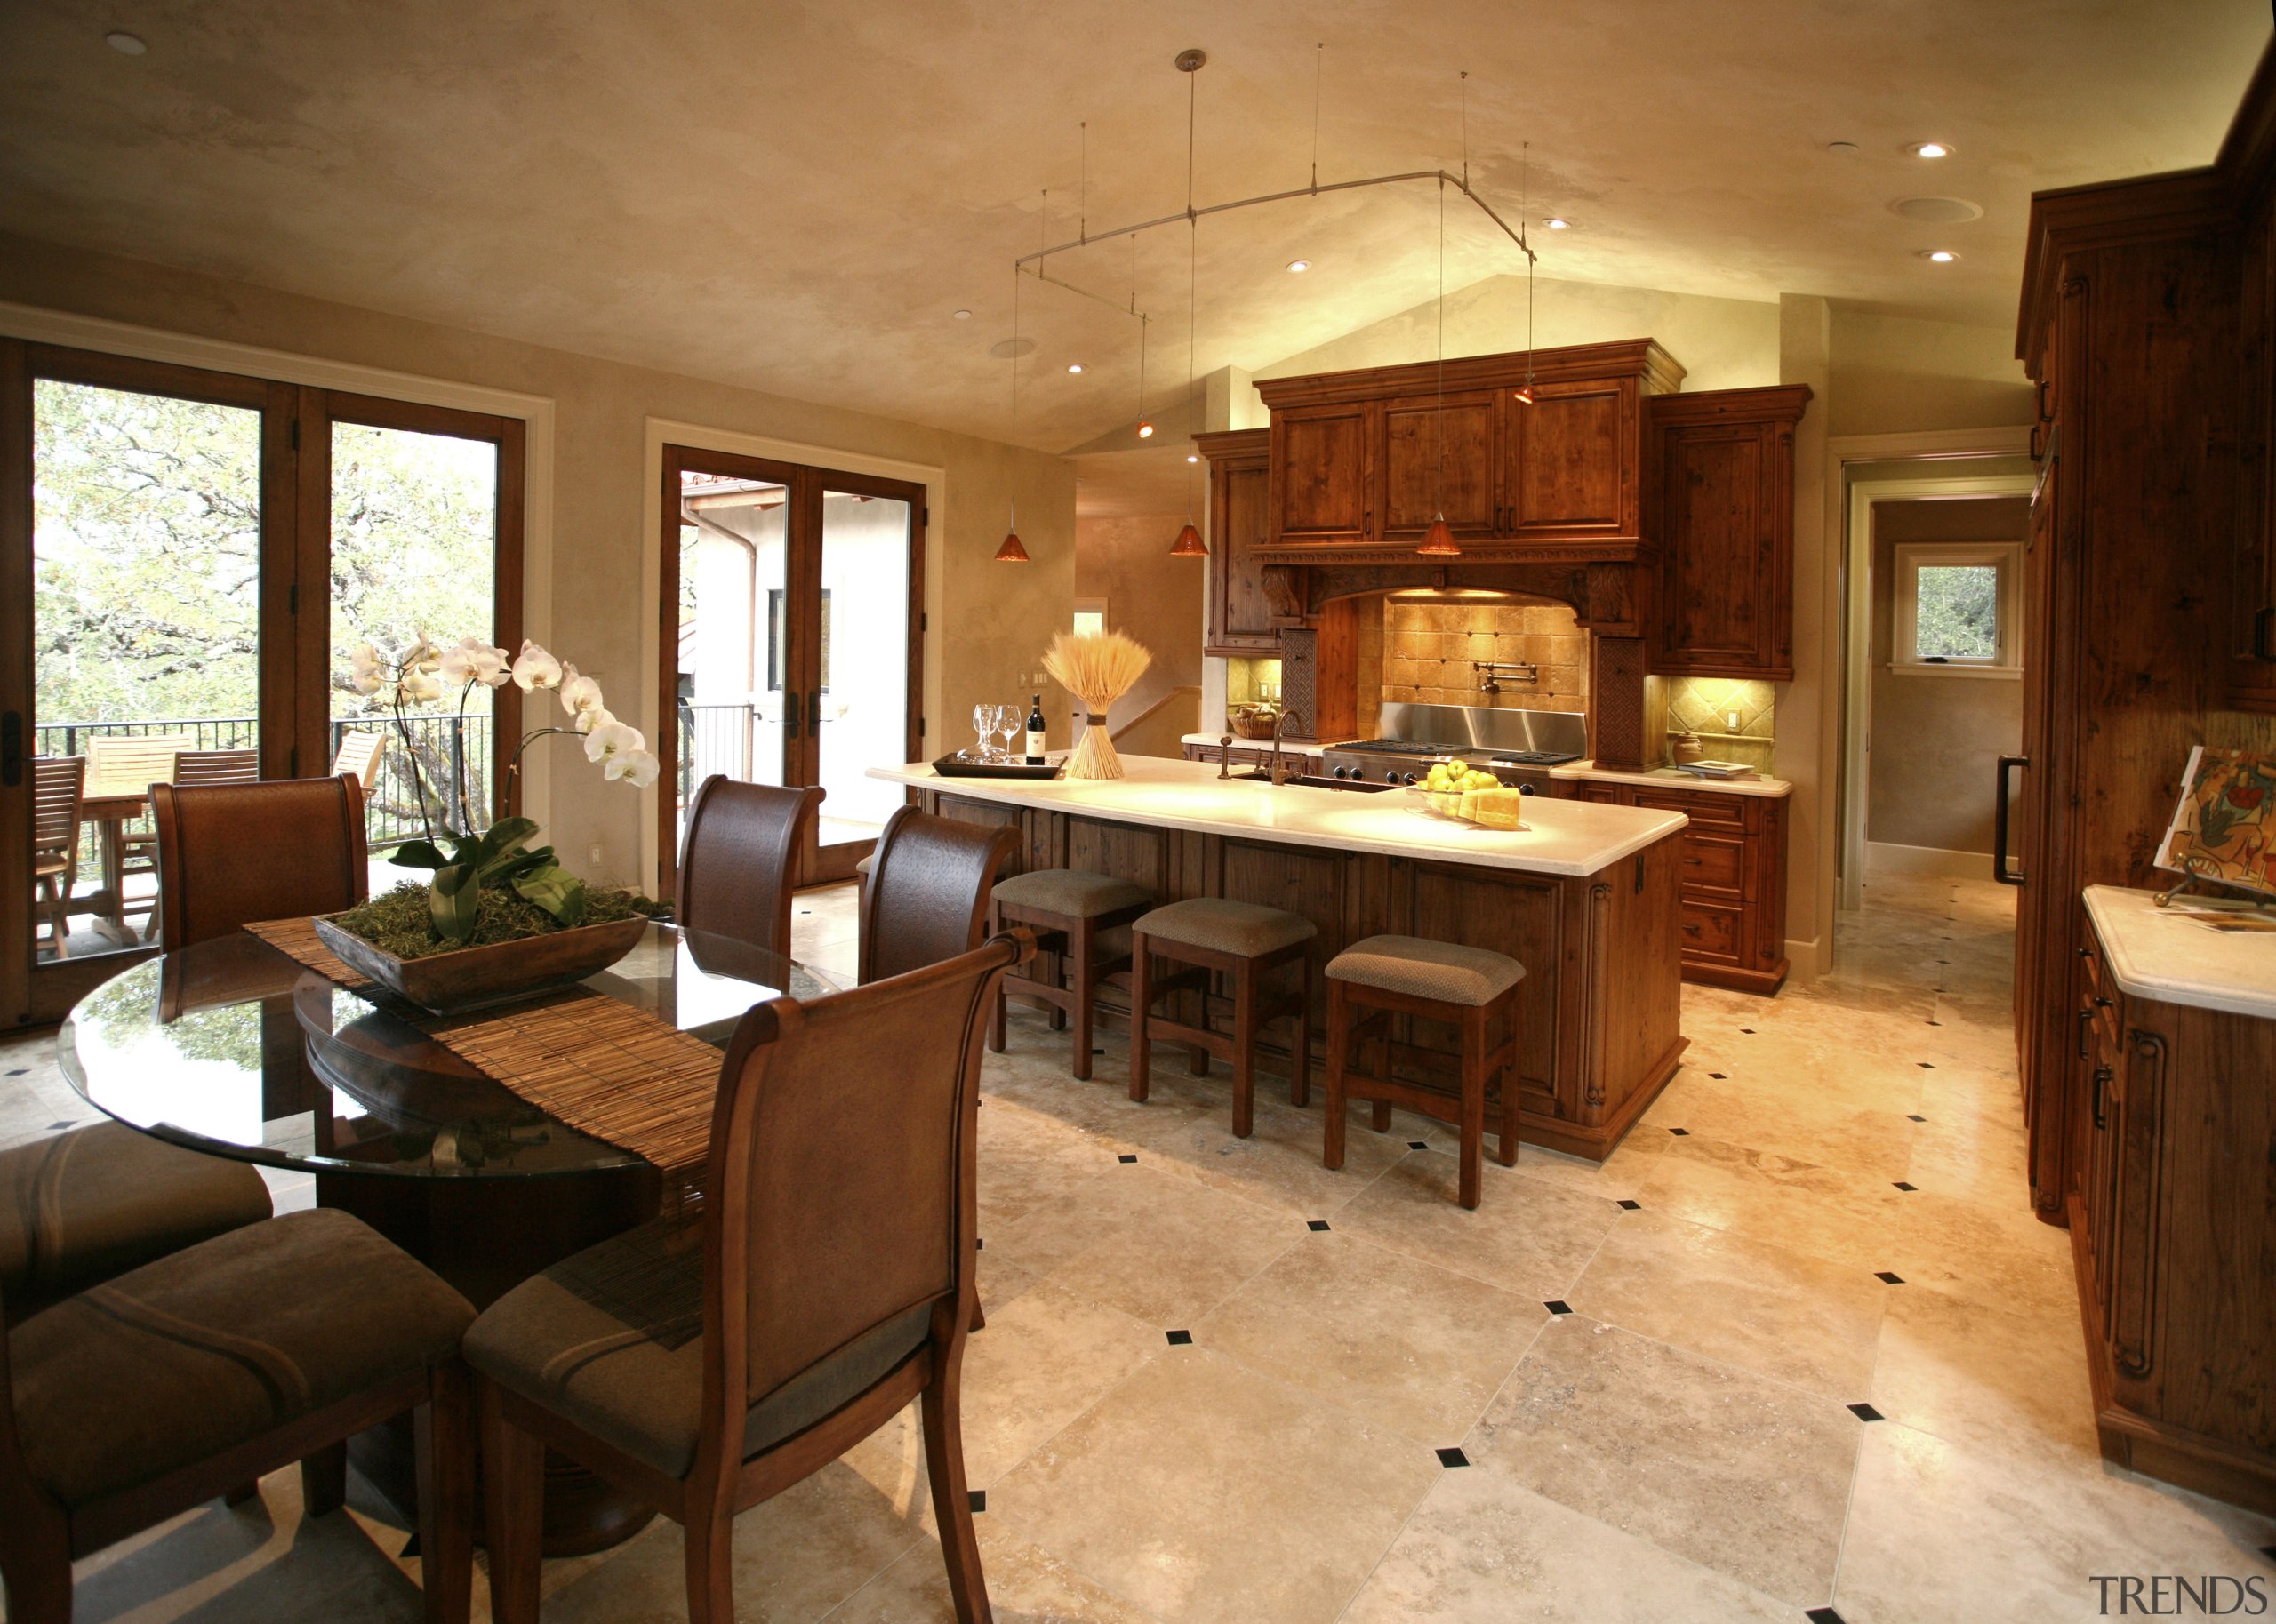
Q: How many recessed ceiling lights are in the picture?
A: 6